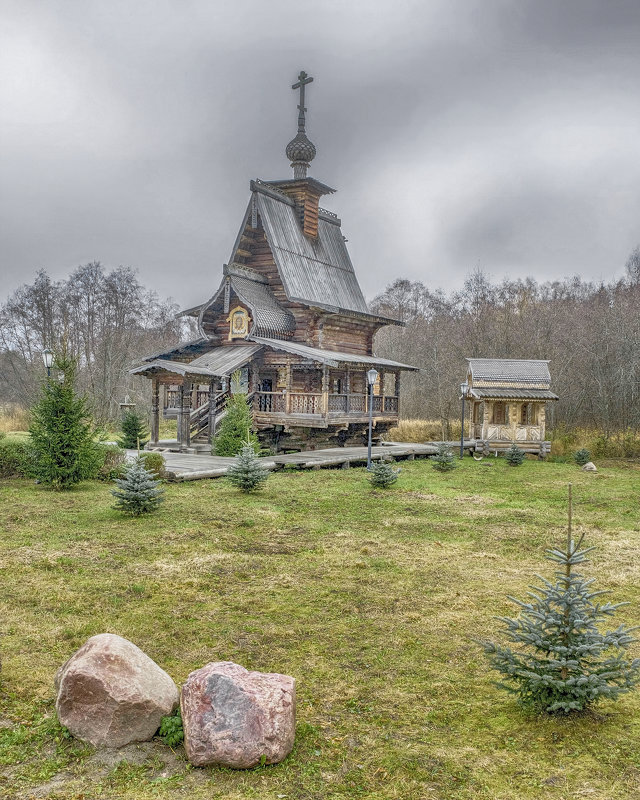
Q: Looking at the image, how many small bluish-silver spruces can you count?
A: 7